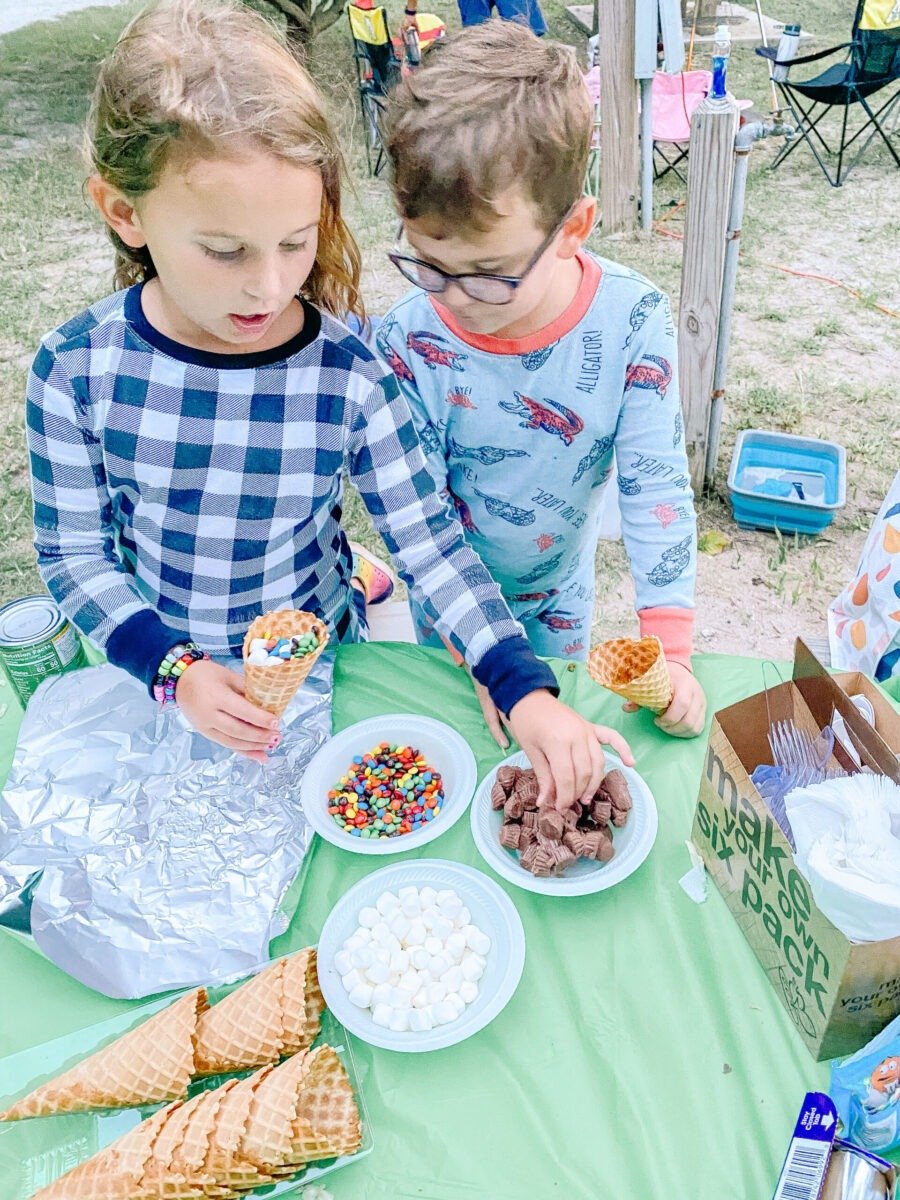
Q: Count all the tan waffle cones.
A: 11